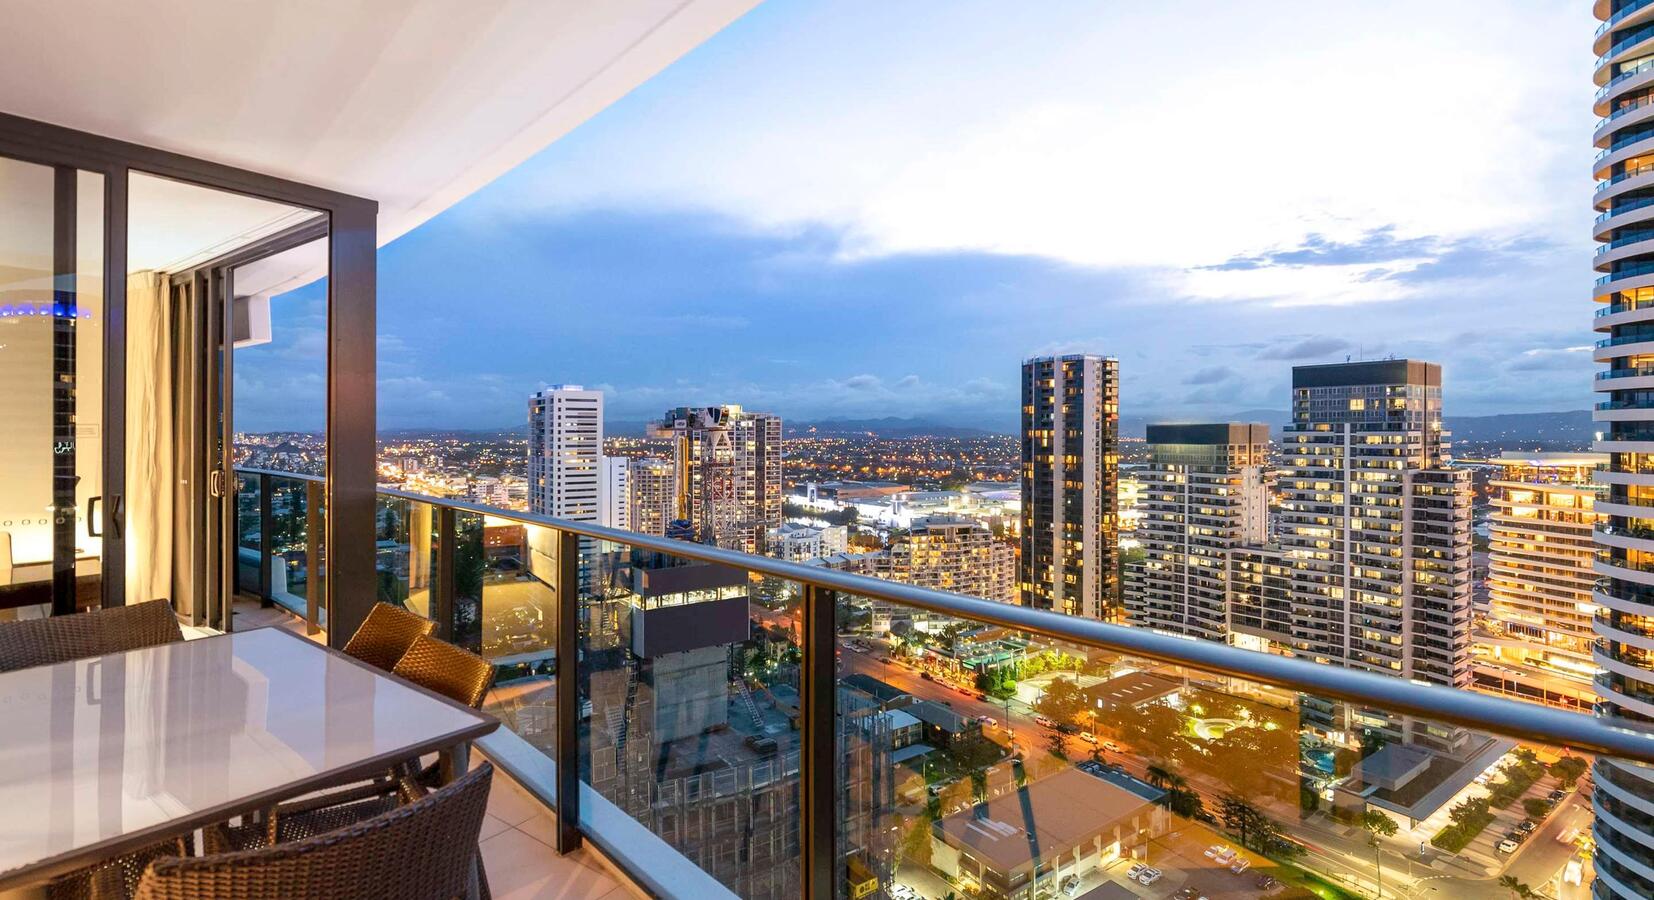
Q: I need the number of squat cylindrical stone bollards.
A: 0